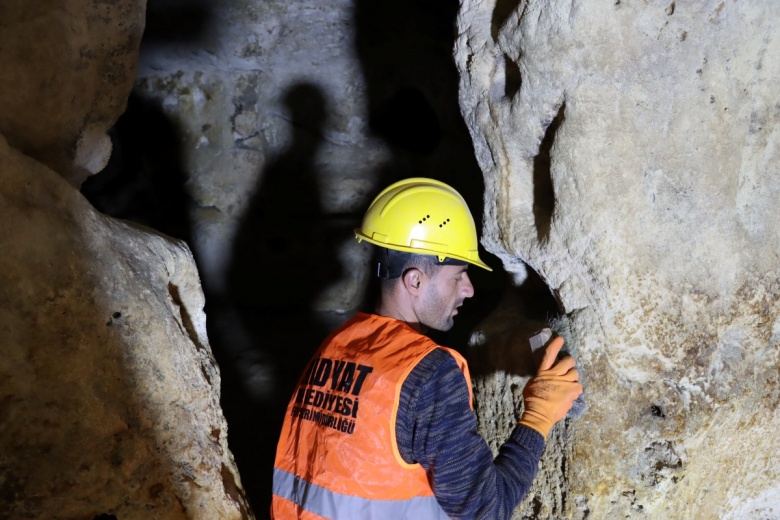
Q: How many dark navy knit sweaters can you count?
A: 1